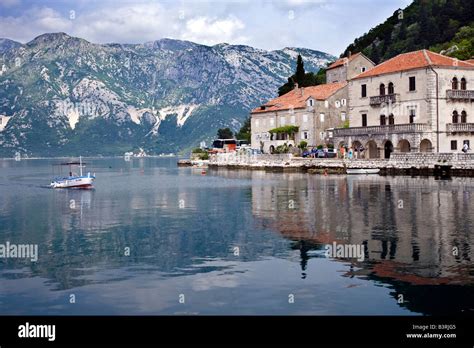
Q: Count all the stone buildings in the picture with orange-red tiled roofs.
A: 3